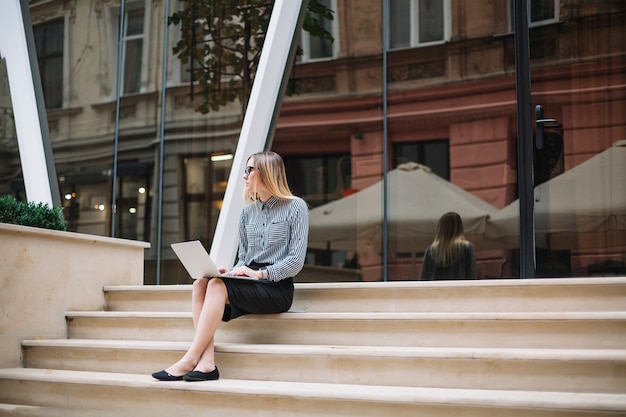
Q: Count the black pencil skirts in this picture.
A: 1